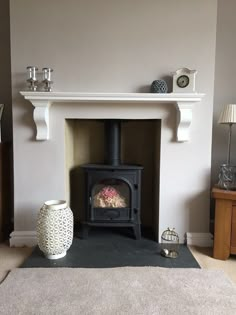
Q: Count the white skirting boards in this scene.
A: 2